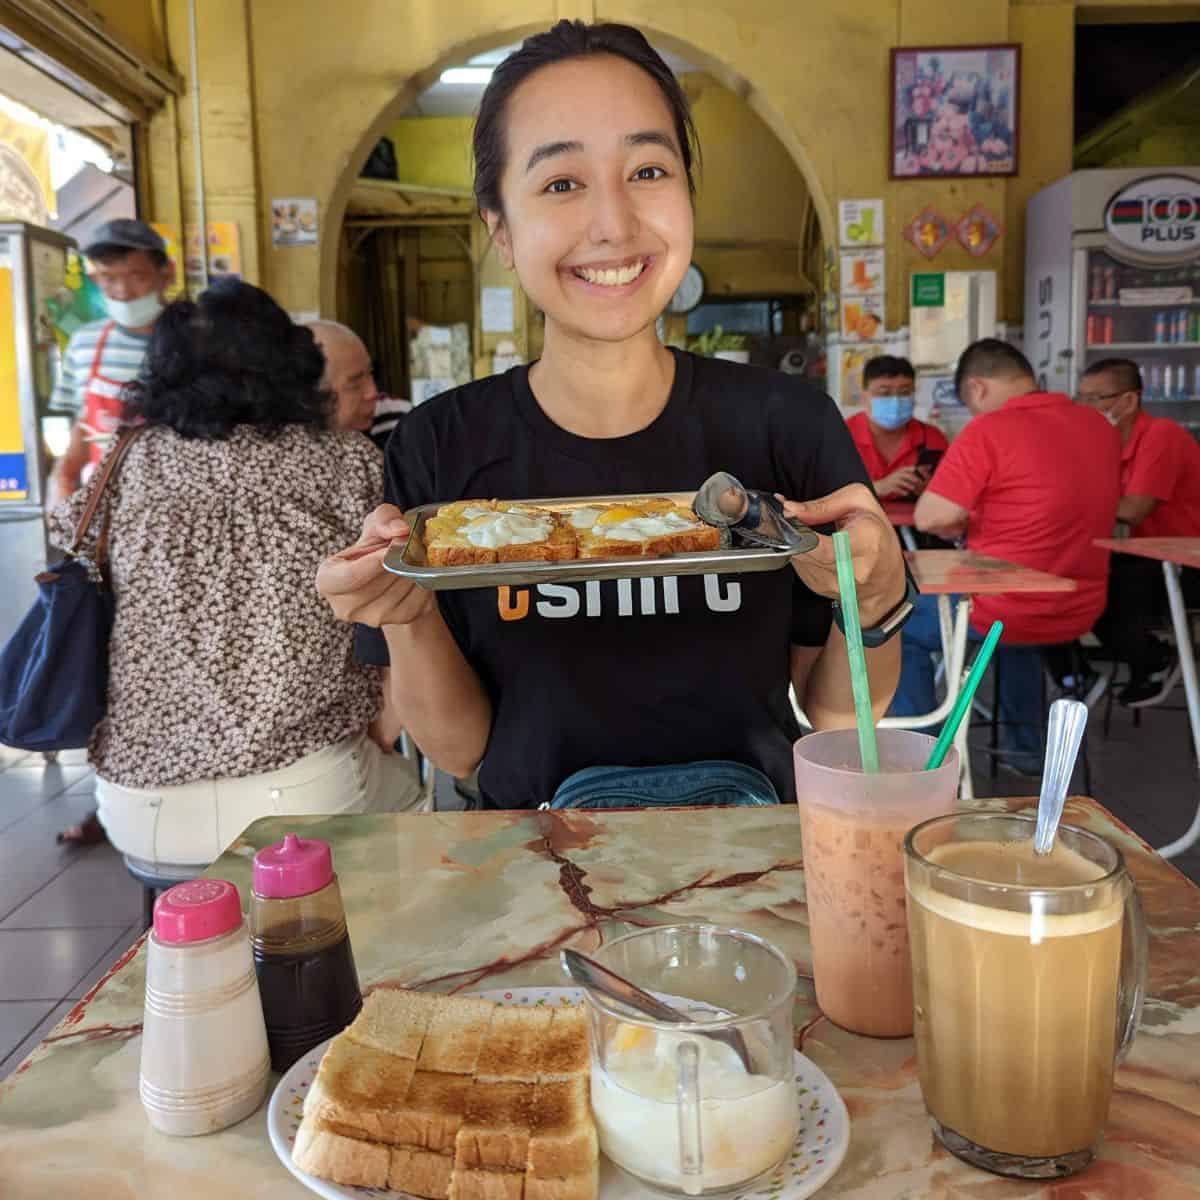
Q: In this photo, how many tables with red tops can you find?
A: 3